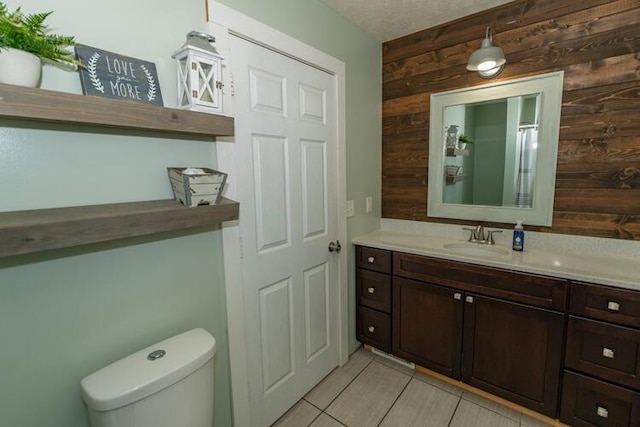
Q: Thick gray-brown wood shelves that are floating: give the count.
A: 2